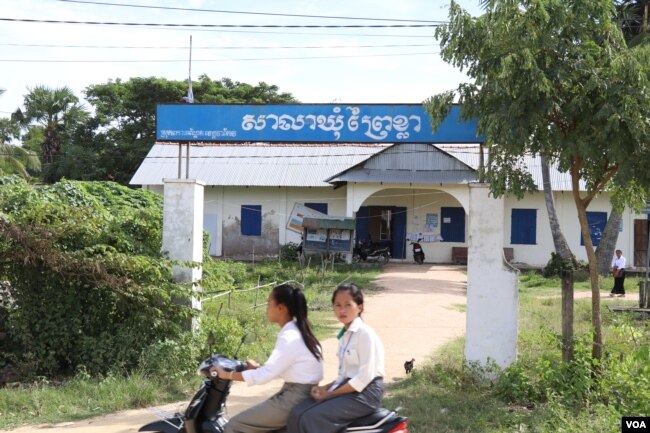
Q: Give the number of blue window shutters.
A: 5